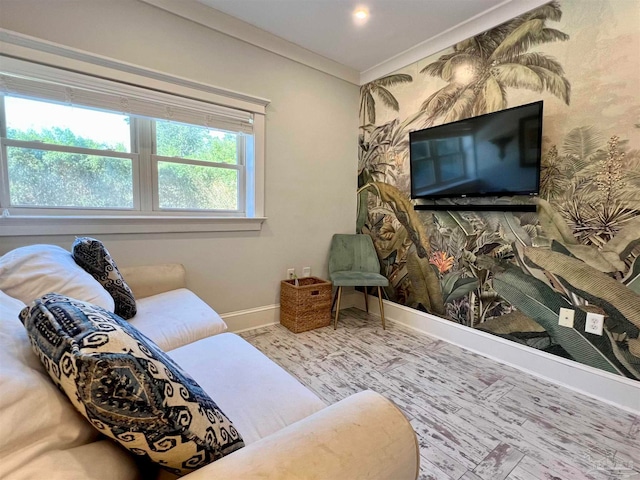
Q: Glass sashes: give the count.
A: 4